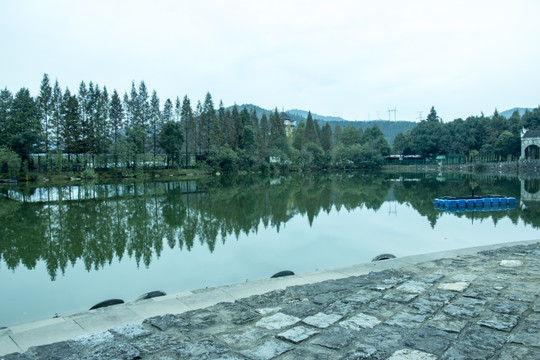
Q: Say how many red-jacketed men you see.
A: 0